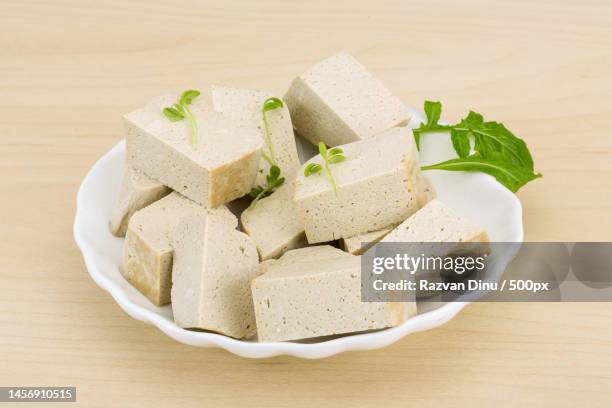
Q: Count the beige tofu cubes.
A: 11